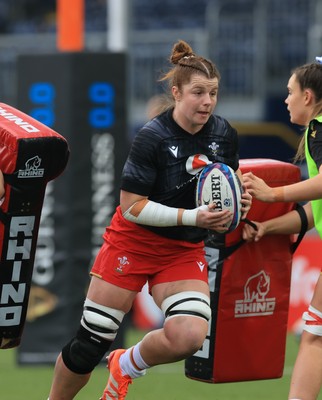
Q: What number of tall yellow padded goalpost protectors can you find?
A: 0